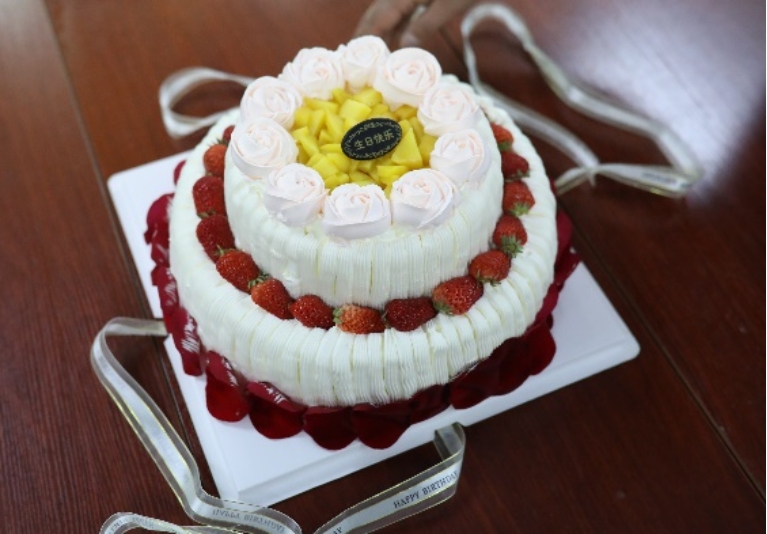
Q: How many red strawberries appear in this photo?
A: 15